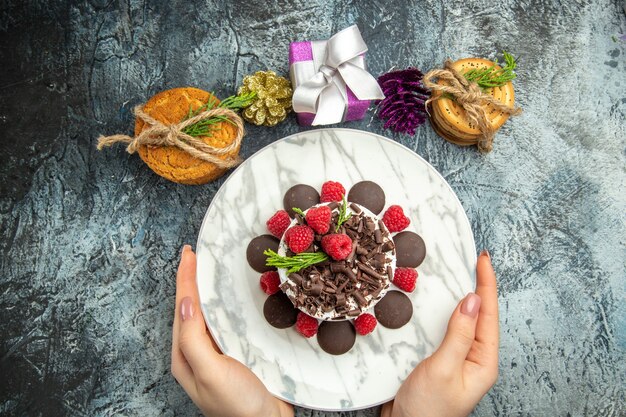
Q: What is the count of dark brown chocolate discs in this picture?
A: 7